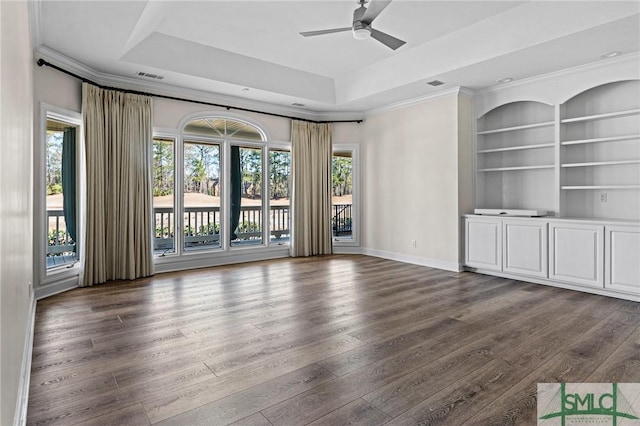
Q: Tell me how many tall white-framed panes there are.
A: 6